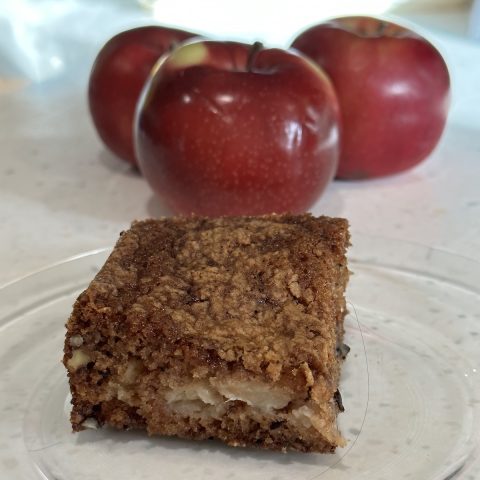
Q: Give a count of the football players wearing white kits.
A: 0